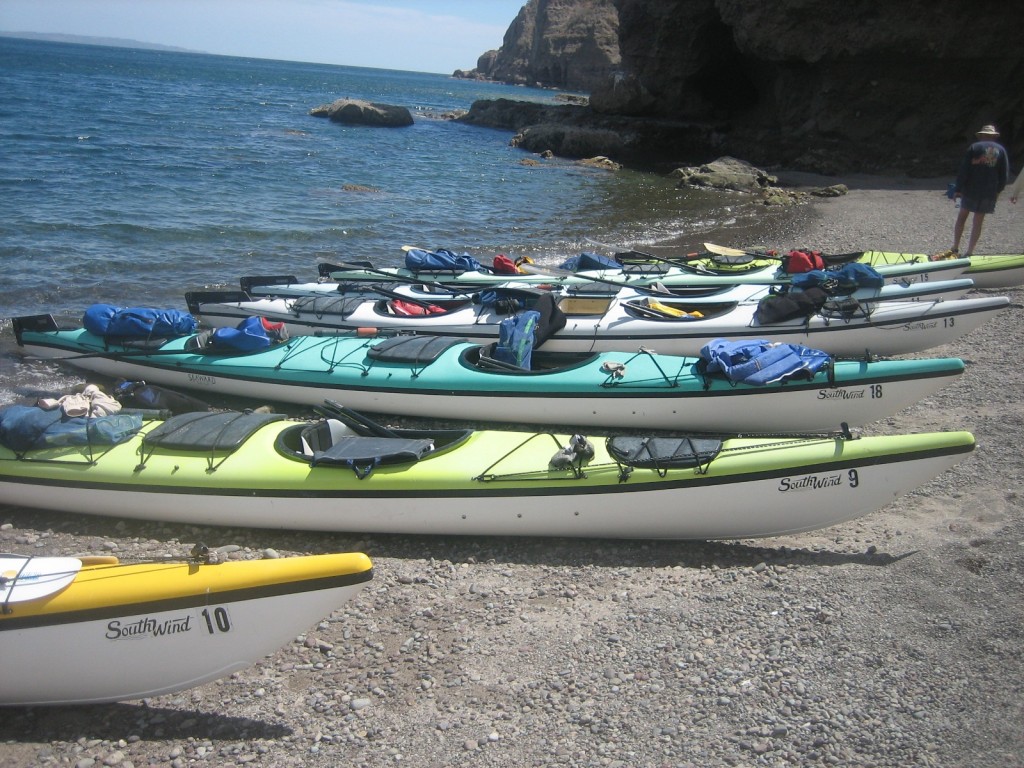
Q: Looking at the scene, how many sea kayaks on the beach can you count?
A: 7